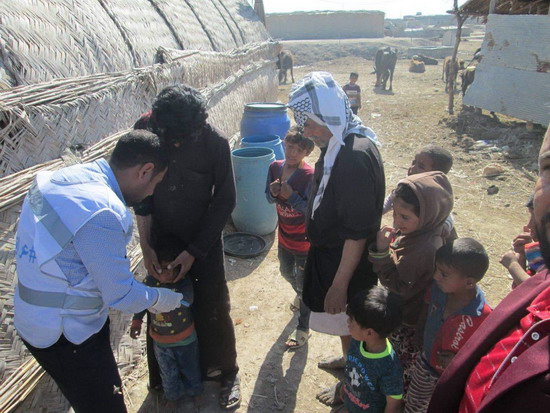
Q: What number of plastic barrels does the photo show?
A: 3